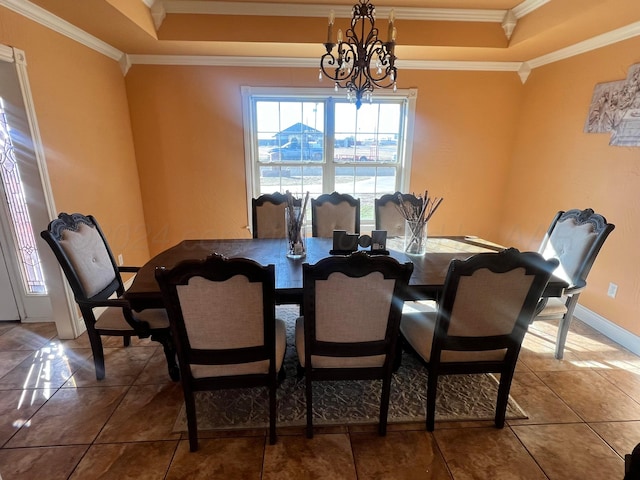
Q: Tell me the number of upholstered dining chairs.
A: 8